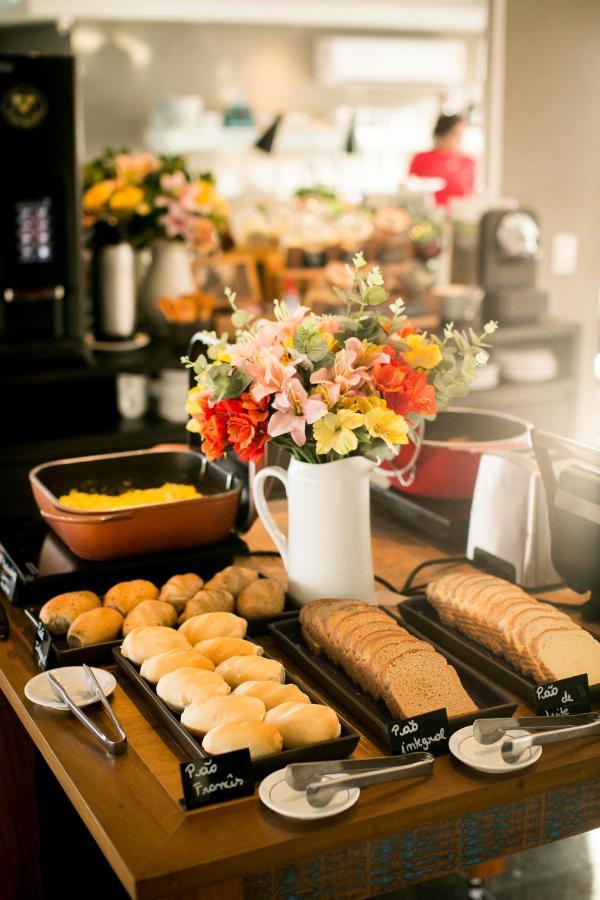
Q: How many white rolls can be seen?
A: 10